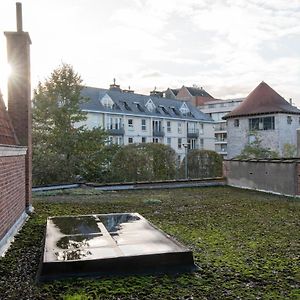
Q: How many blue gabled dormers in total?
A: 3